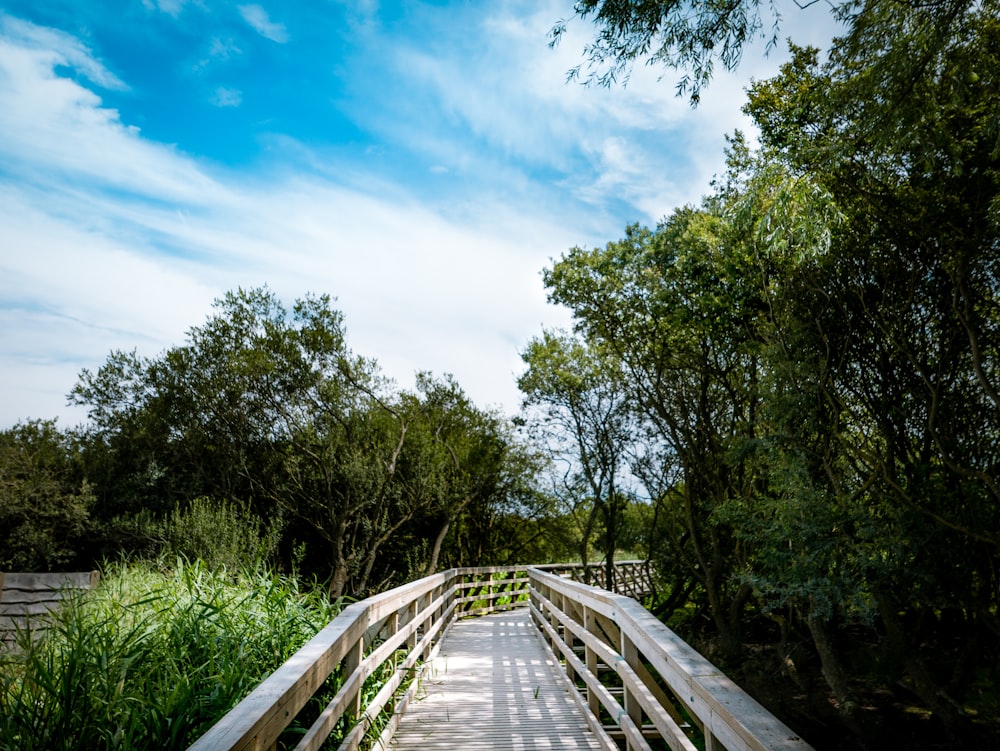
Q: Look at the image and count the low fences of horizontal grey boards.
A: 1